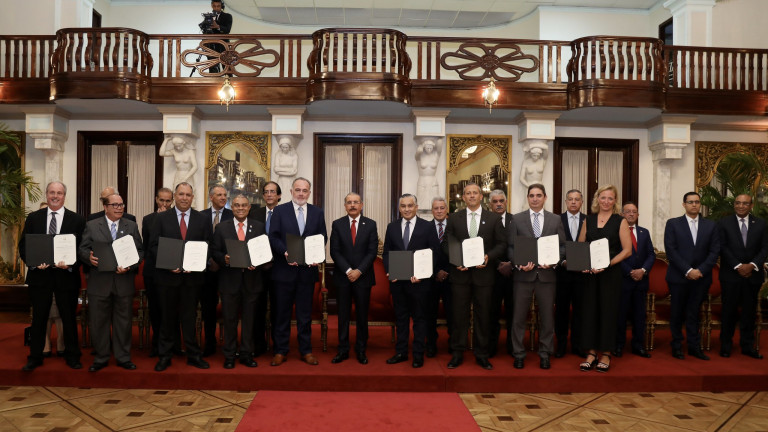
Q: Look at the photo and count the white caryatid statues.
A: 4